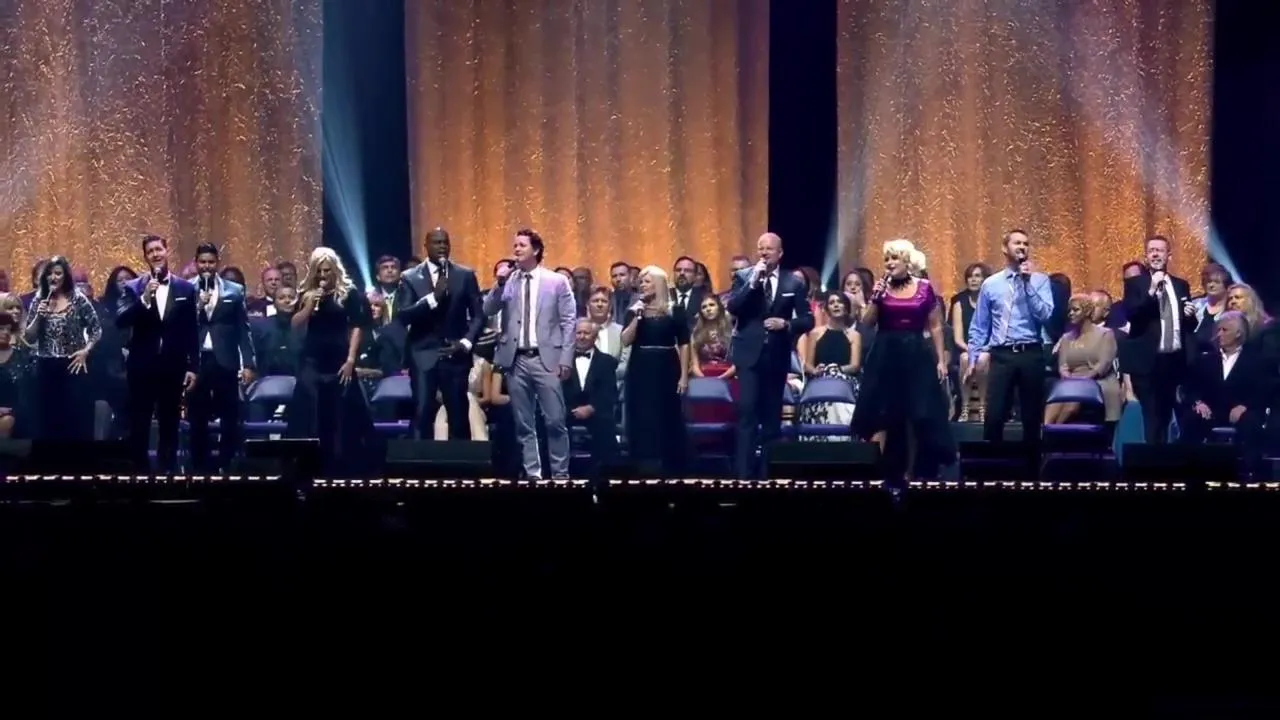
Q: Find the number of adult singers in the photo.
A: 11